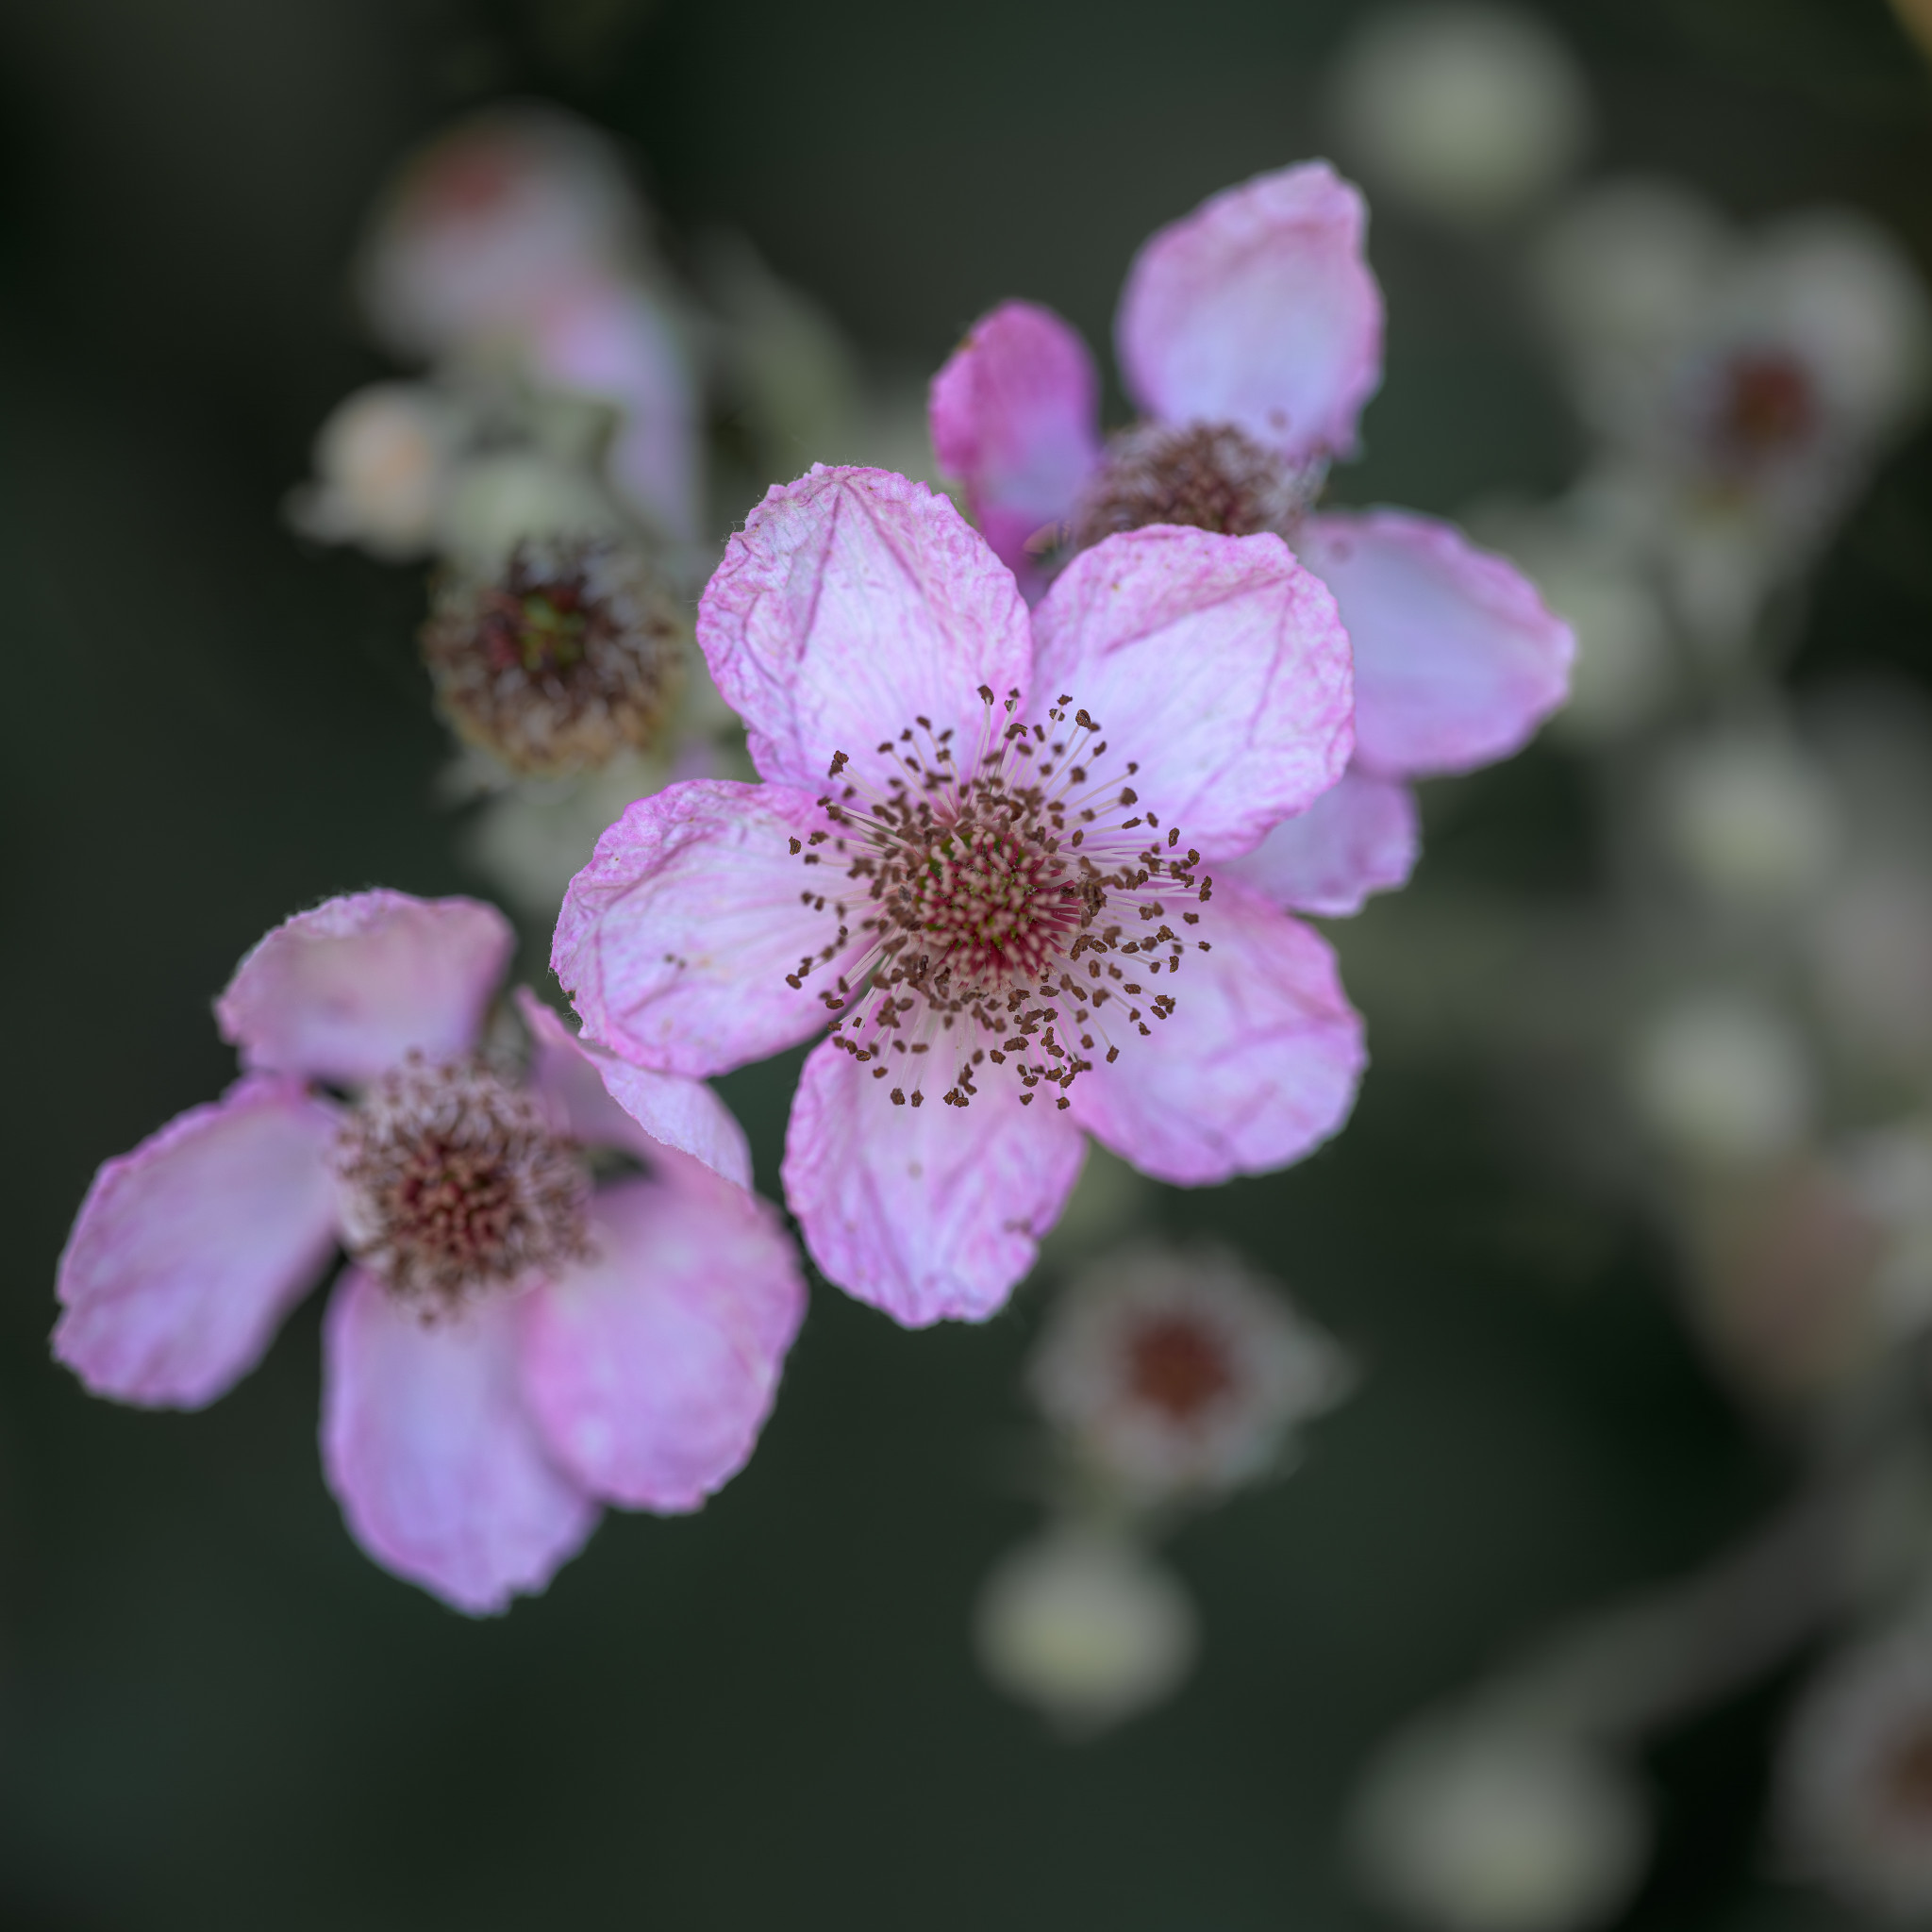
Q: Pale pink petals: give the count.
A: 14